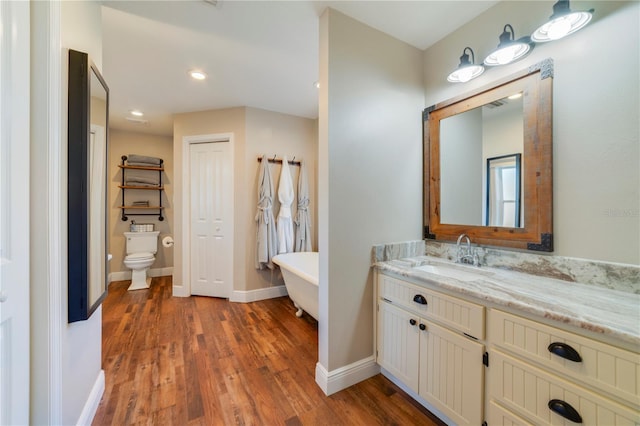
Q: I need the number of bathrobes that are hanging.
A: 3